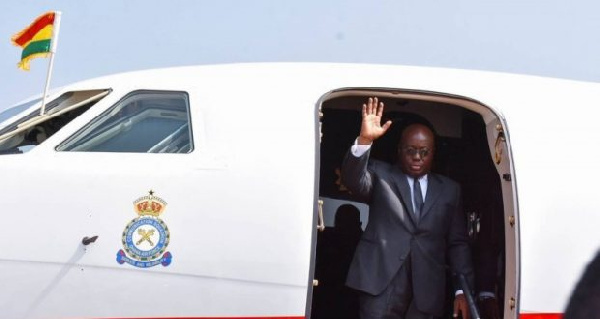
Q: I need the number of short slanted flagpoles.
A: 1